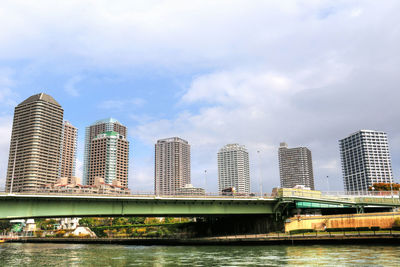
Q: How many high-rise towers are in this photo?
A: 8